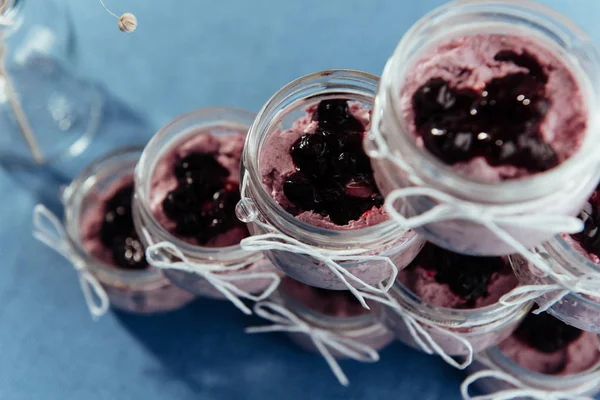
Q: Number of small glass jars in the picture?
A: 8